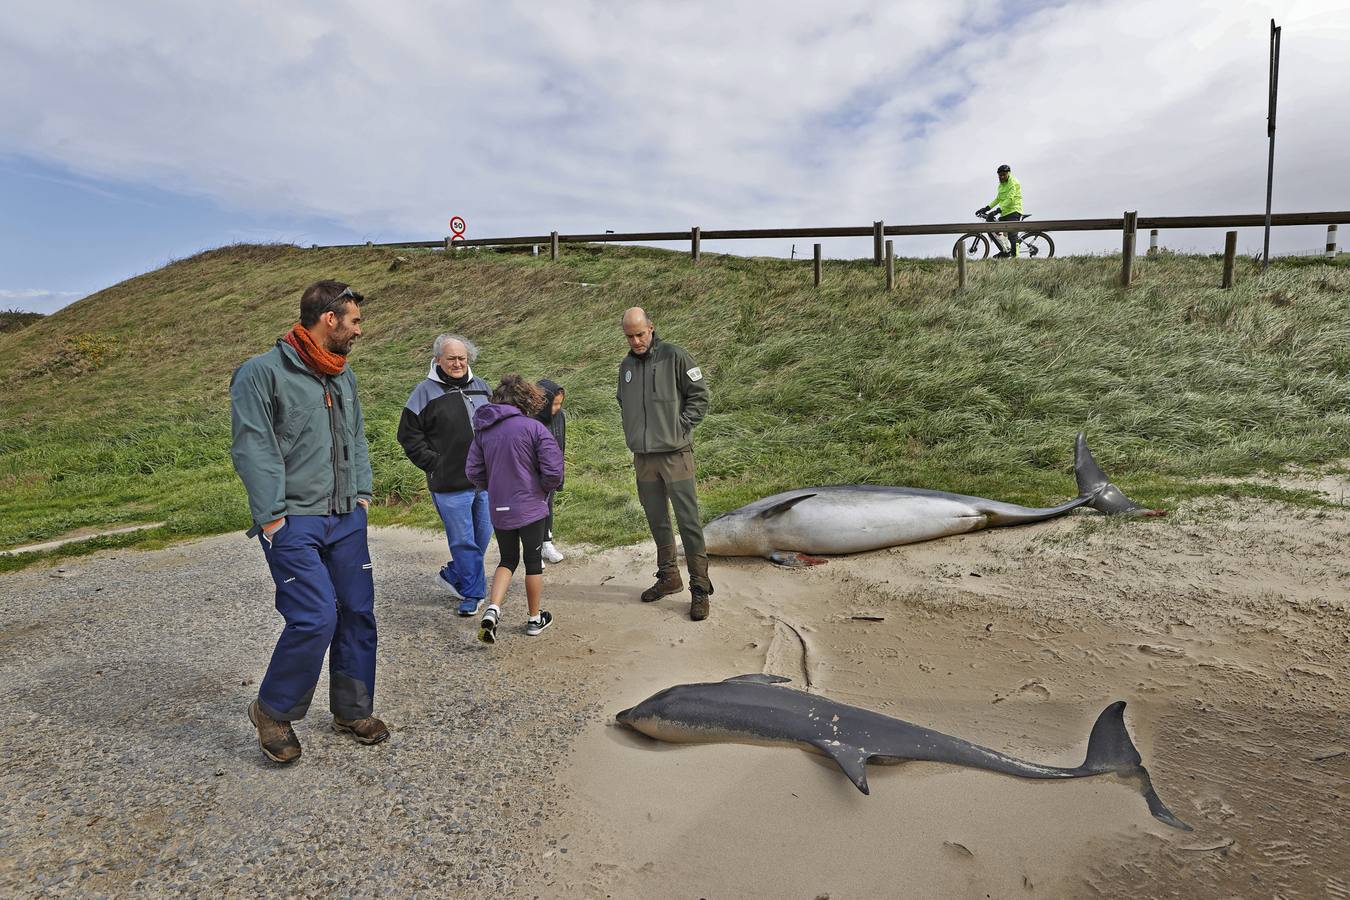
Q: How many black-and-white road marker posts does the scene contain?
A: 2